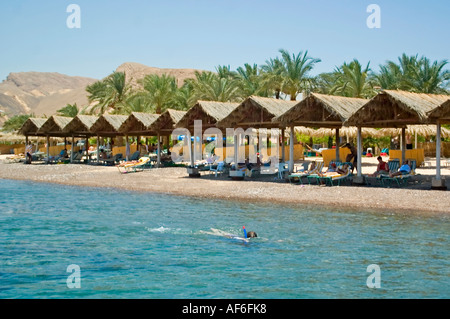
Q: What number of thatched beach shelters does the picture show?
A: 11